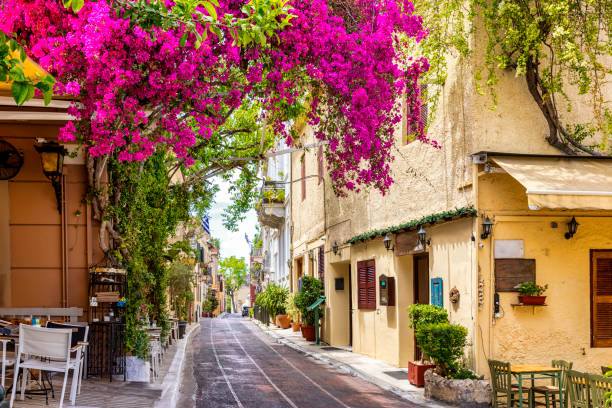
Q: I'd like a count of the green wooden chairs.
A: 4